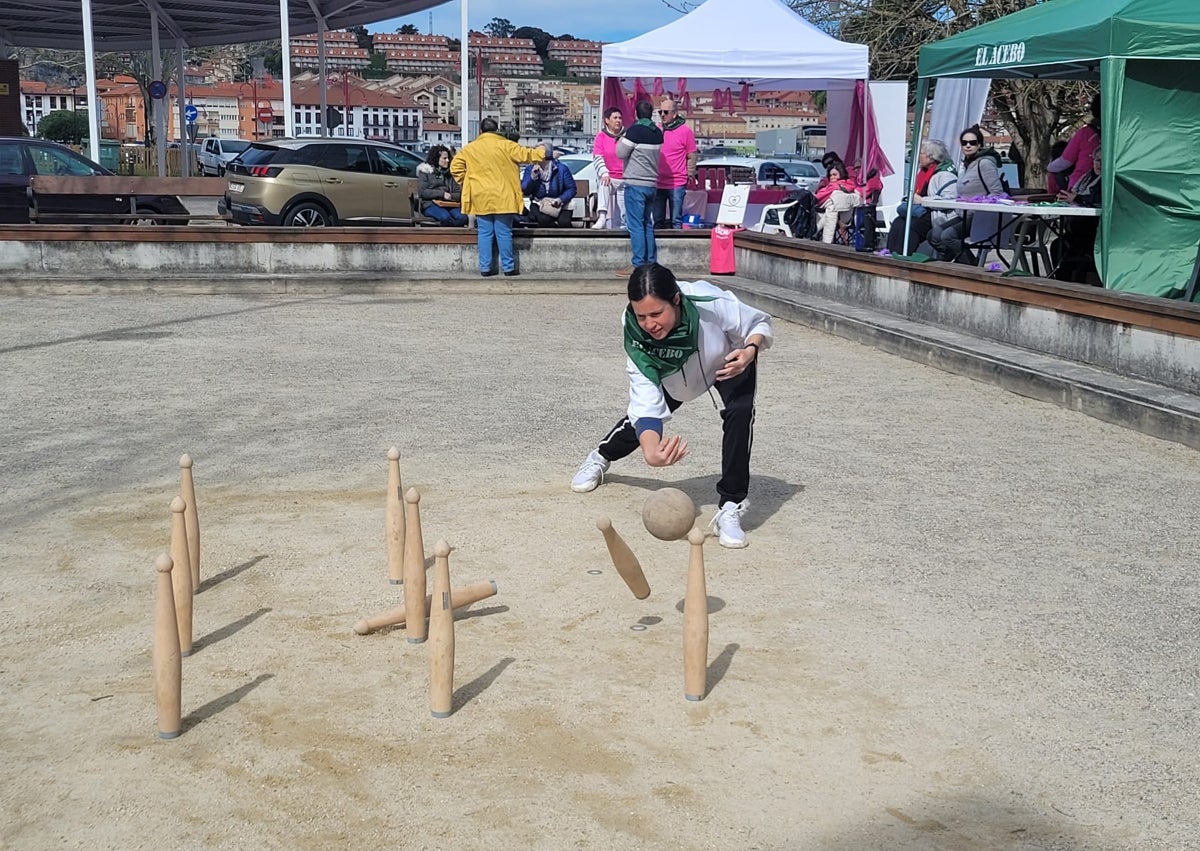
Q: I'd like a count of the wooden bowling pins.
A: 9